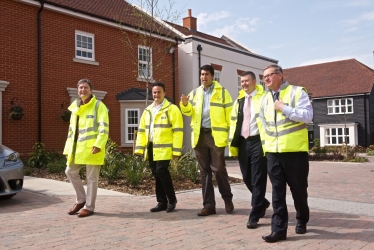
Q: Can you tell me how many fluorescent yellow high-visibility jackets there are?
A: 5